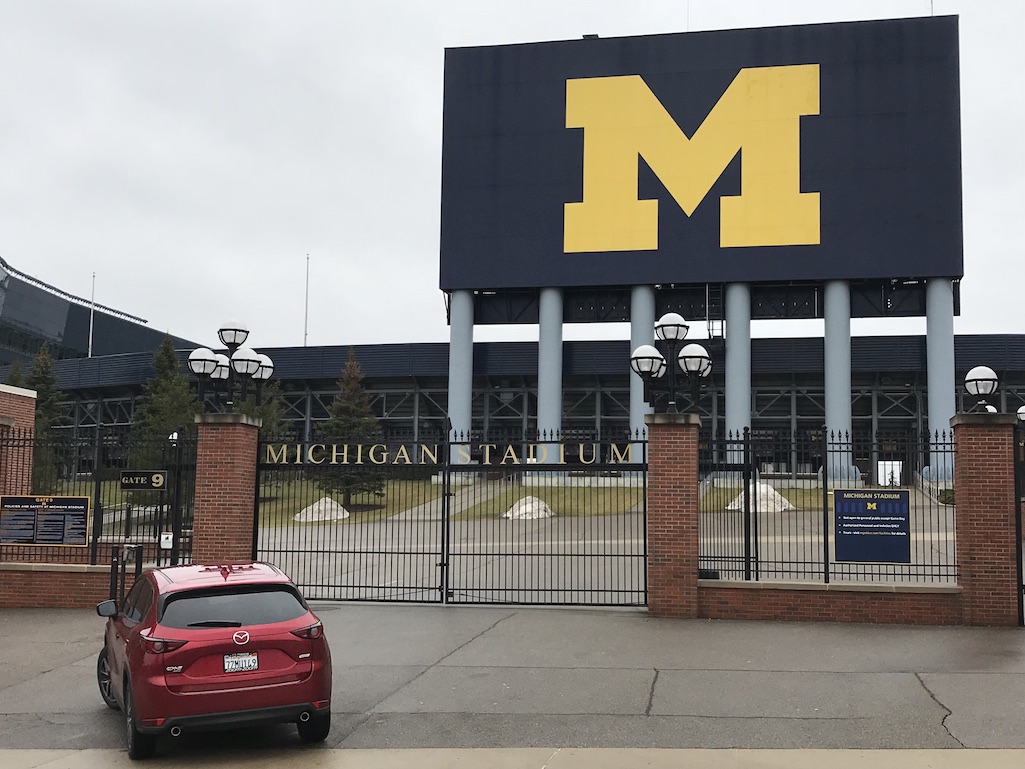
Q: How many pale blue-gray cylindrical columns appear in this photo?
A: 6